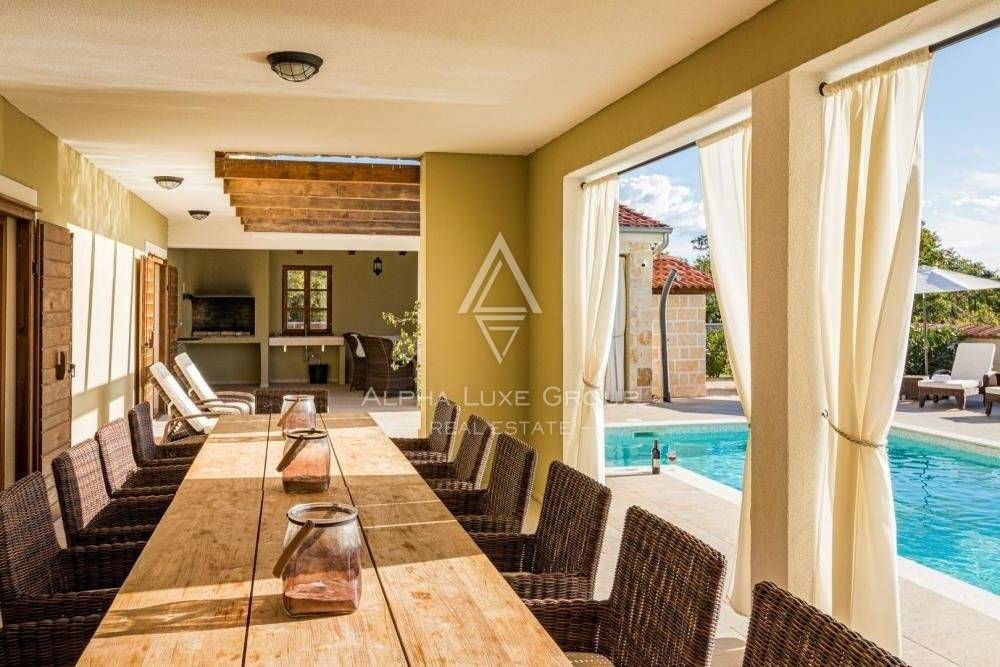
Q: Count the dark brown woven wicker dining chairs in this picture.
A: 12